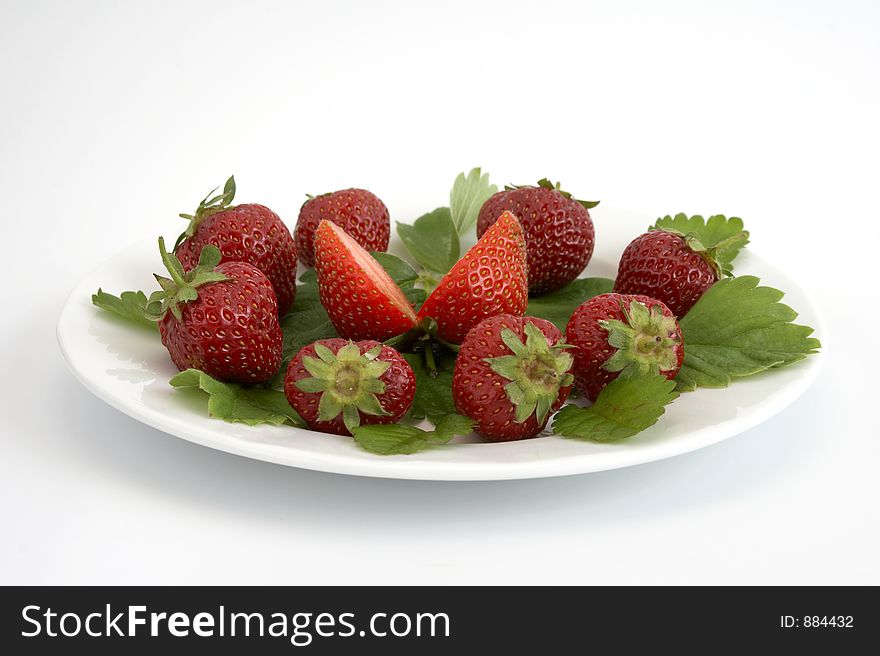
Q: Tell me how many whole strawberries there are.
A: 8